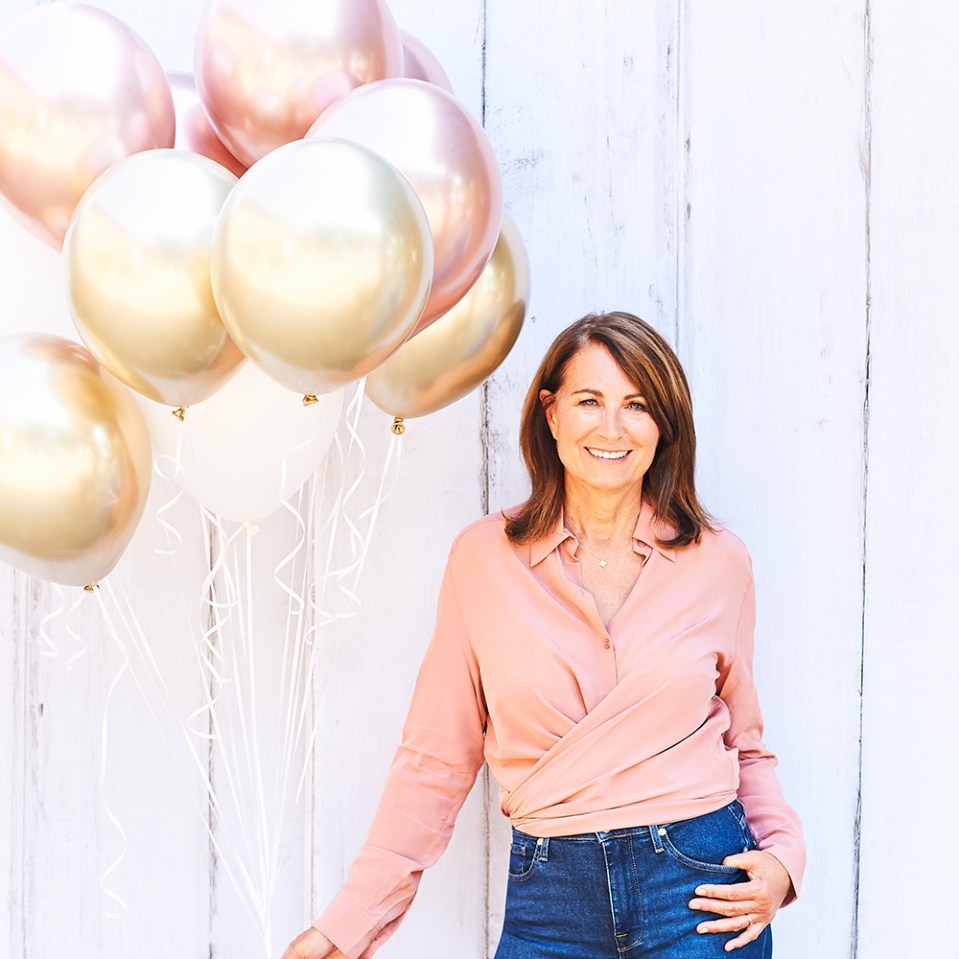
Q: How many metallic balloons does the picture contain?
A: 9